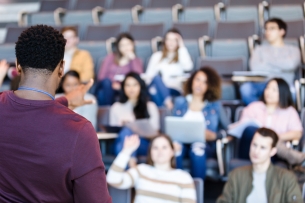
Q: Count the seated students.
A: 10